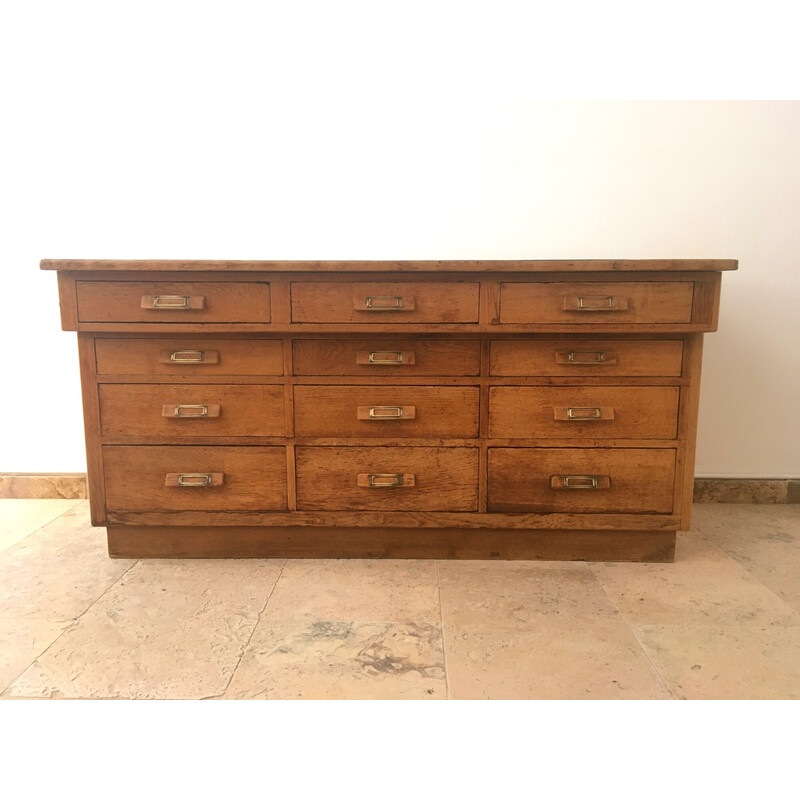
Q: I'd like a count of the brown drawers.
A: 12